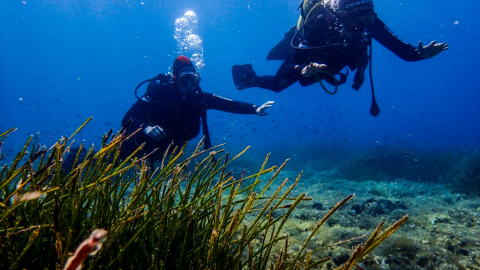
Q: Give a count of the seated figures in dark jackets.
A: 0